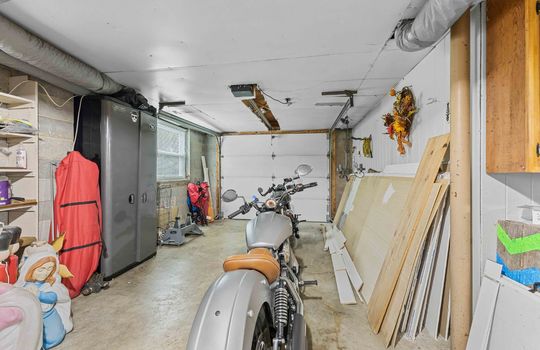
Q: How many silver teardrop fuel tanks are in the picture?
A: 1